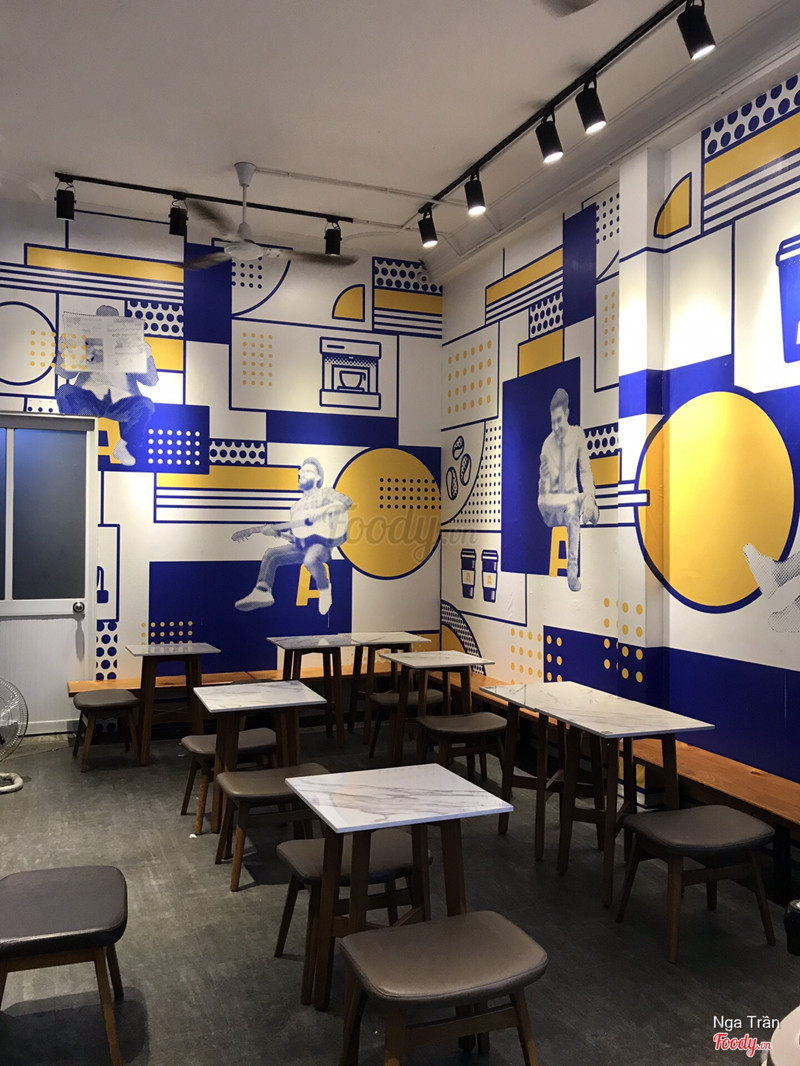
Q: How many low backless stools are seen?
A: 9